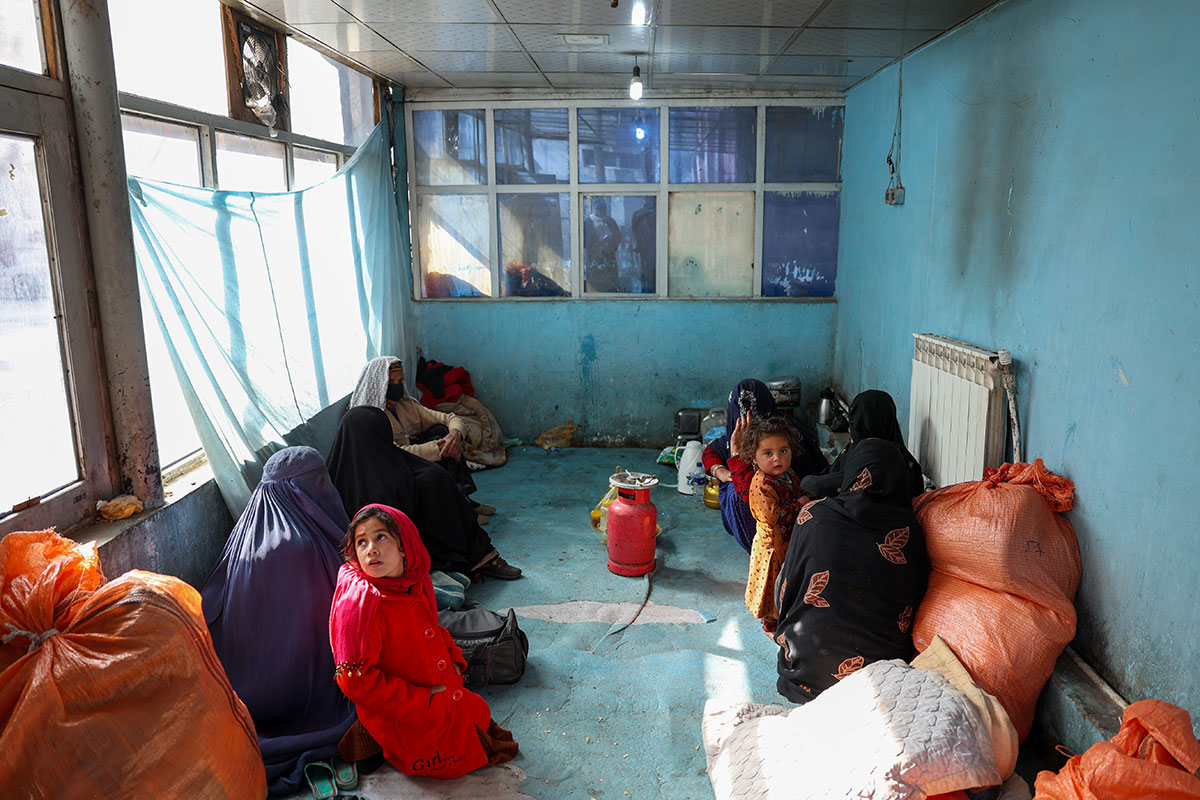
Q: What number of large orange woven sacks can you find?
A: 3